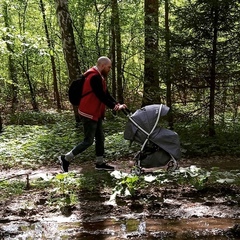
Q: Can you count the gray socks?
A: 2